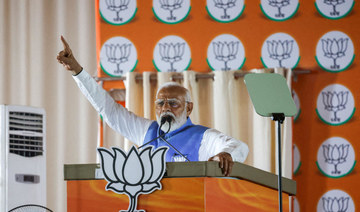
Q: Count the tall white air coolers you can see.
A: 1